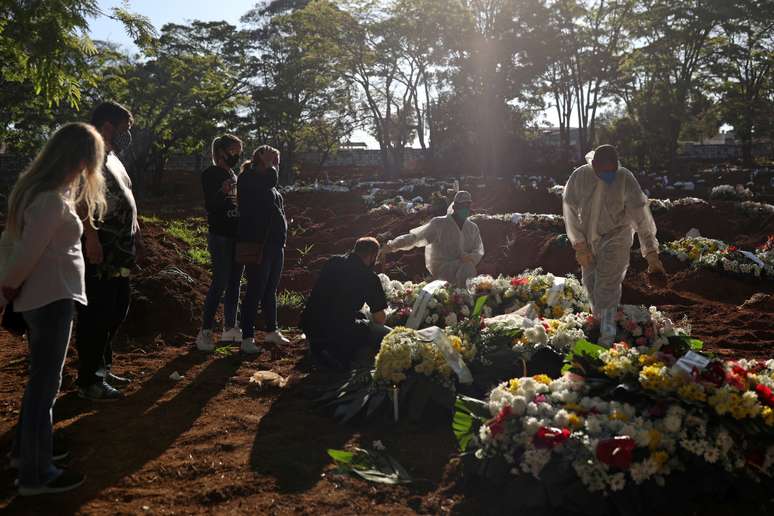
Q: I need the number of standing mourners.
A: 4